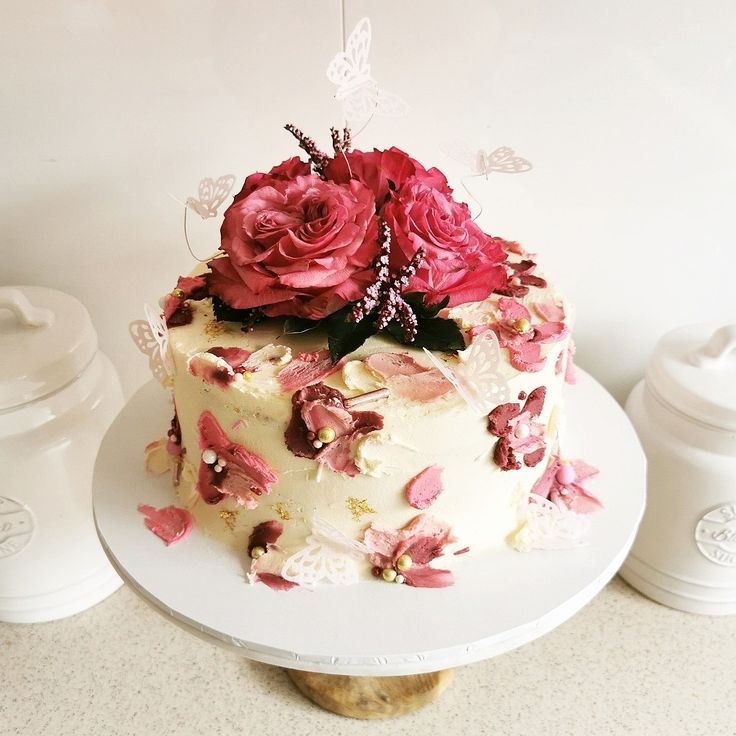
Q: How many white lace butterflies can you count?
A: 7